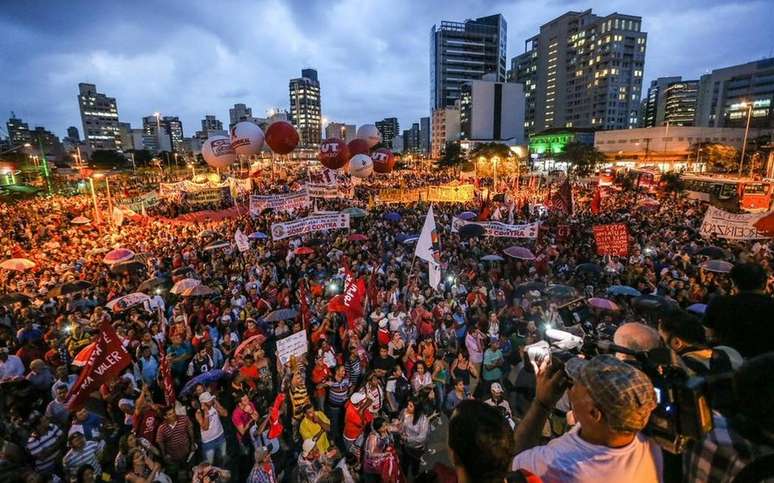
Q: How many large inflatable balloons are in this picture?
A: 8